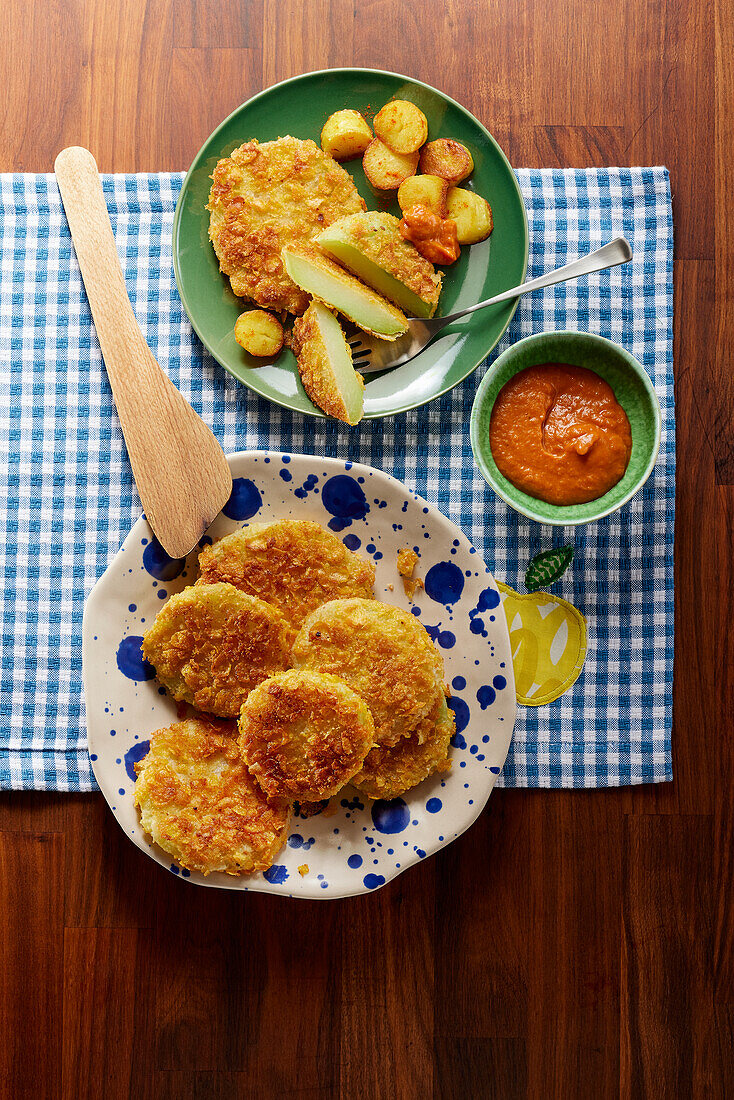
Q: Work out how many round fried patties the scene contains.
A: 7